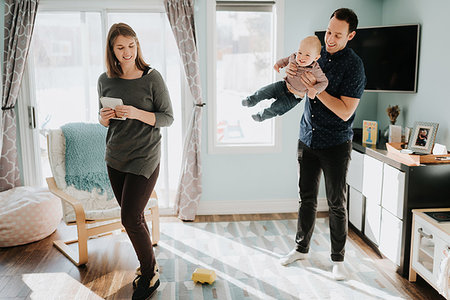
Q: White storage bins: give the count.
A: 6